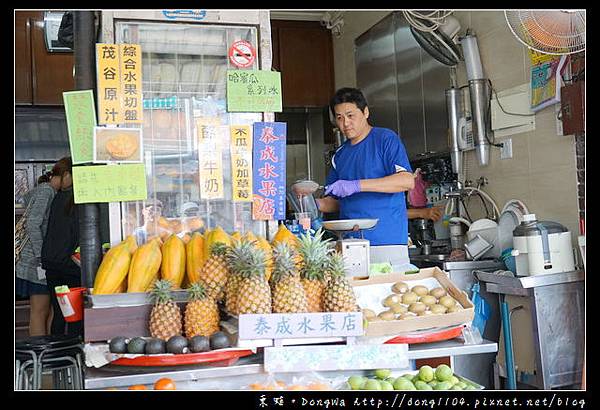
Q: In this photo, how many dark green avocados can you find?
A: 6